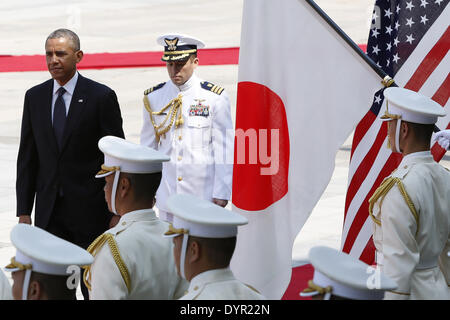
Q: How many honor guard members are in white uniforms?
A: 5